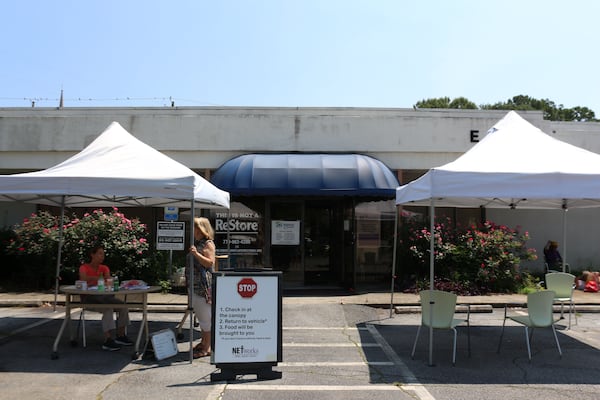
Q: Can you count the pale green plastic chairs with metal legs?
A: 3